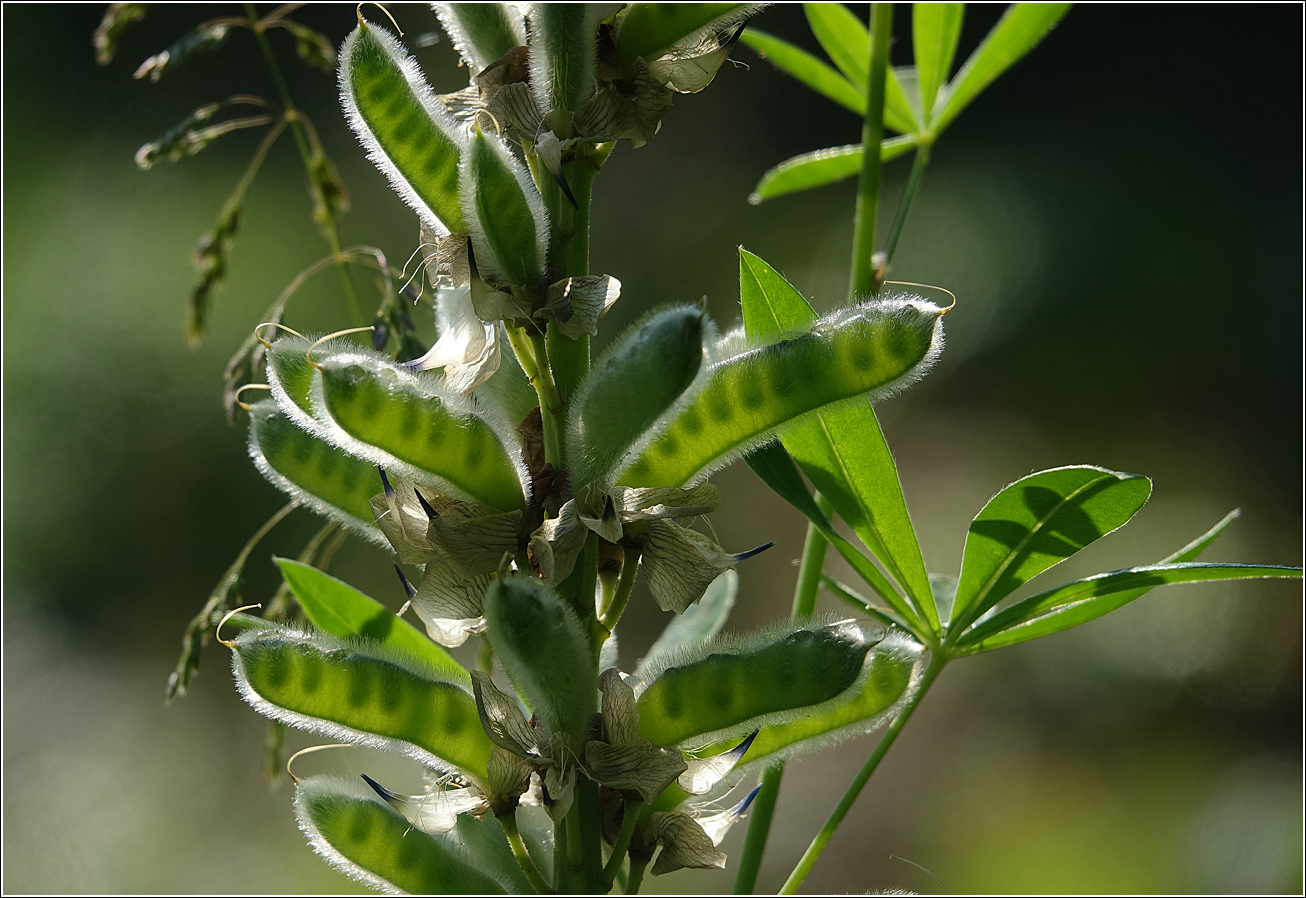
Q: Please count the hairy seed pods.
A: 15